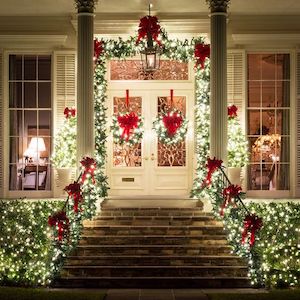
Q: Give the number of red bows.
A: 13